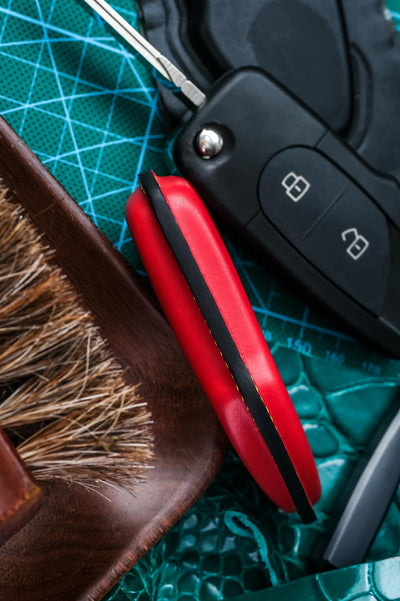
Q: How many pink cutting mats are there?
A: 0